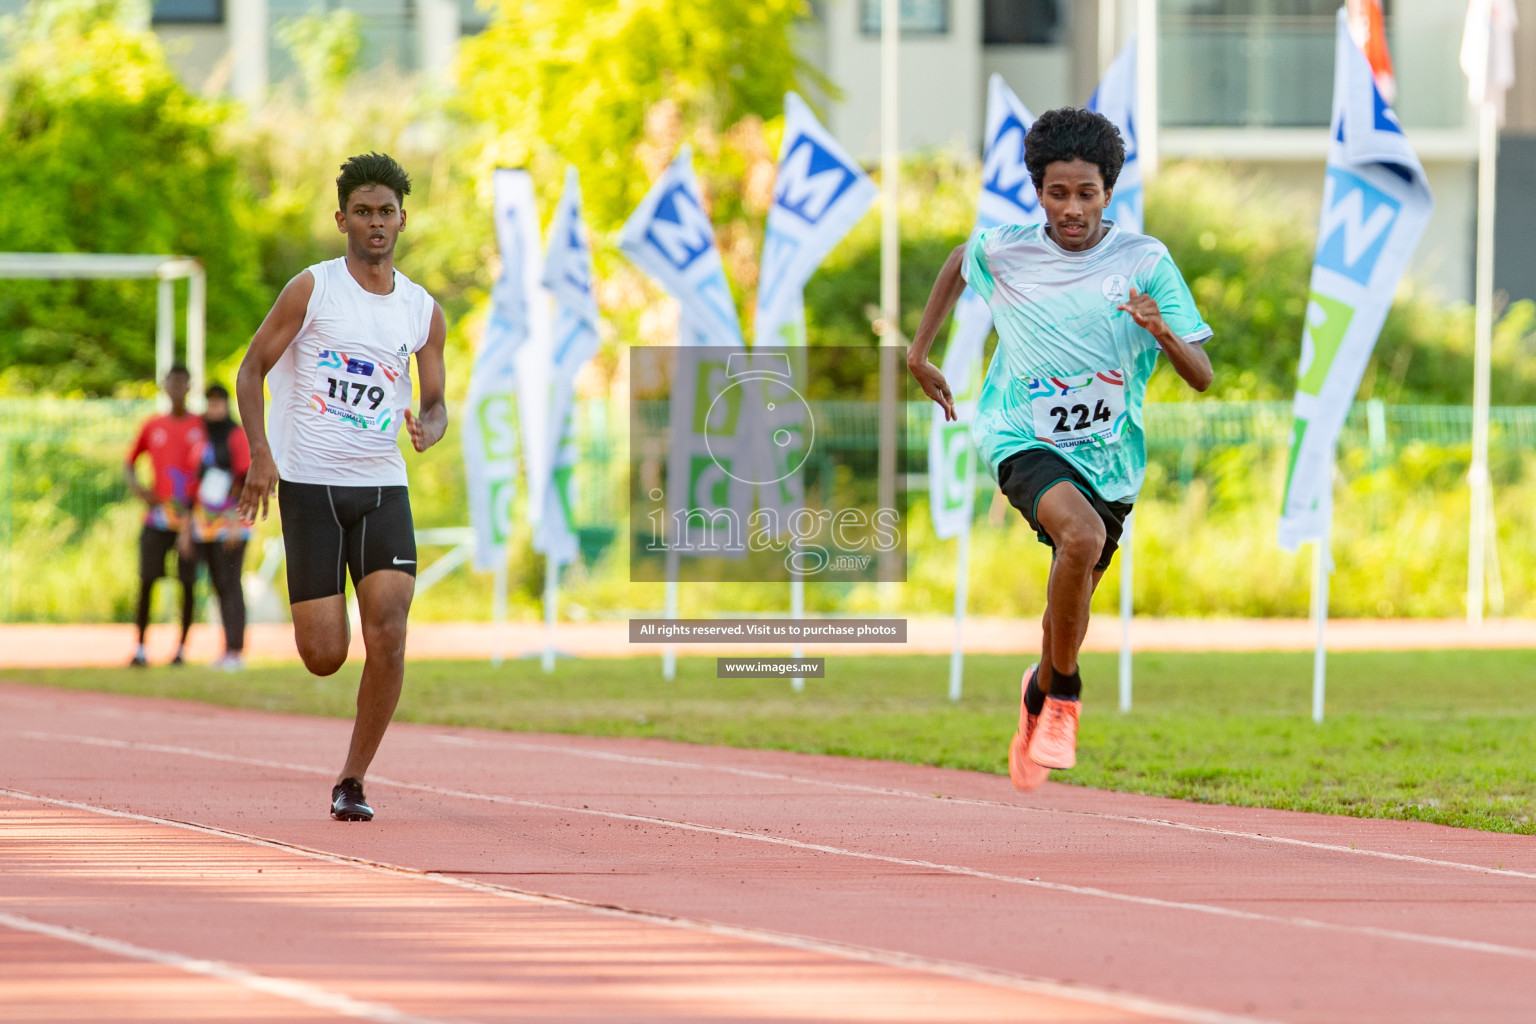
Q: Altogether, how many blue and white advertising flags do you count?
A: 7